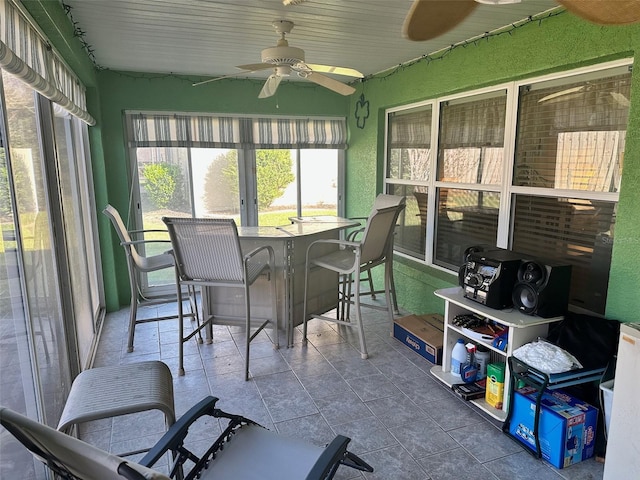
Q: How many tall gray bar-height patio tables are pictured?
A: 1